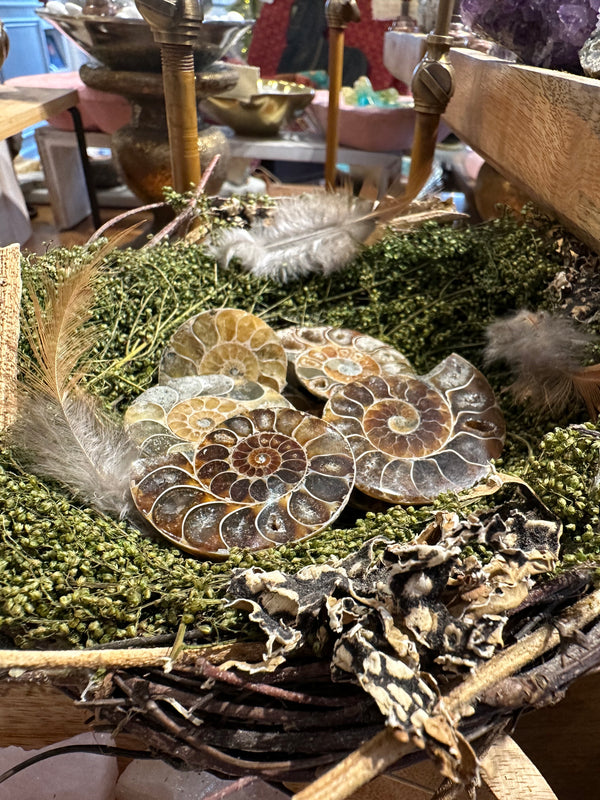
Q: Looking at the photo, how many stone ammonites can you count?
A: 5